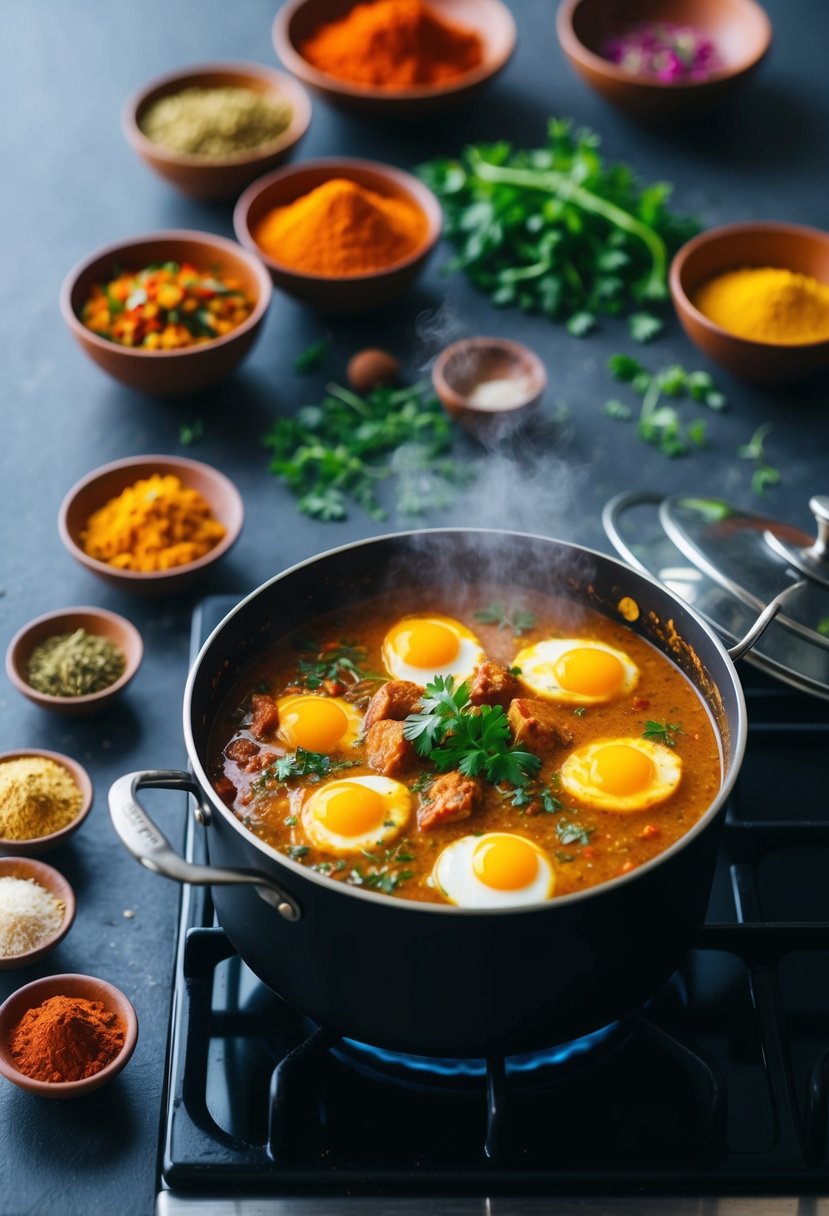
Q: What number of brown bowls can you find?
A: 12